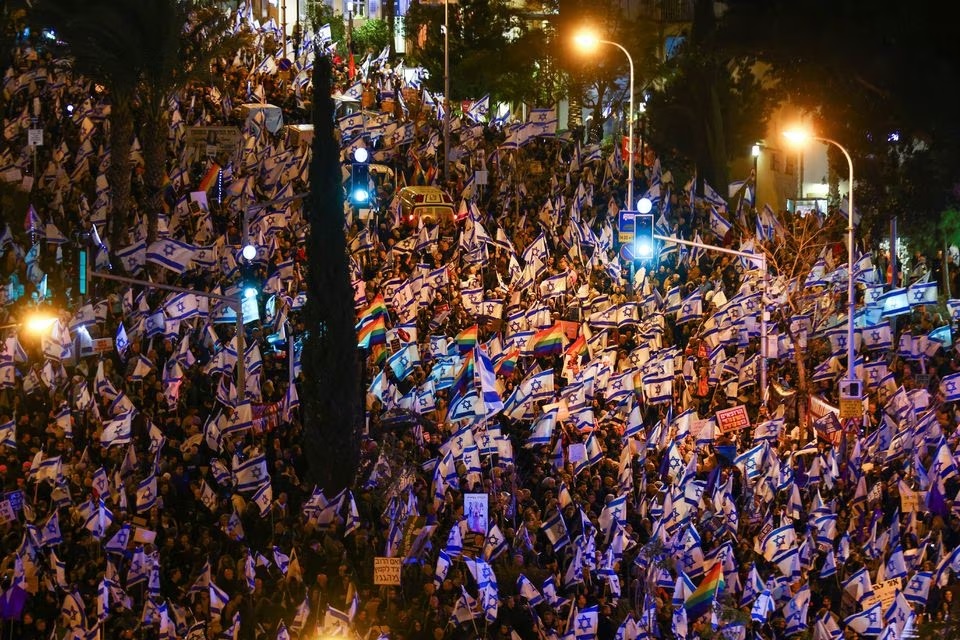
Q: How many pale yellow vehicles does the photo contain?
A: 1